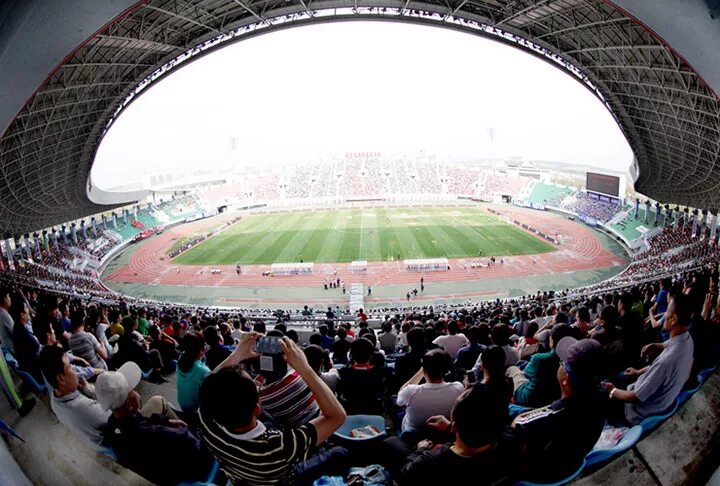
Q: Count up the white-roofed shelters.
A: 3